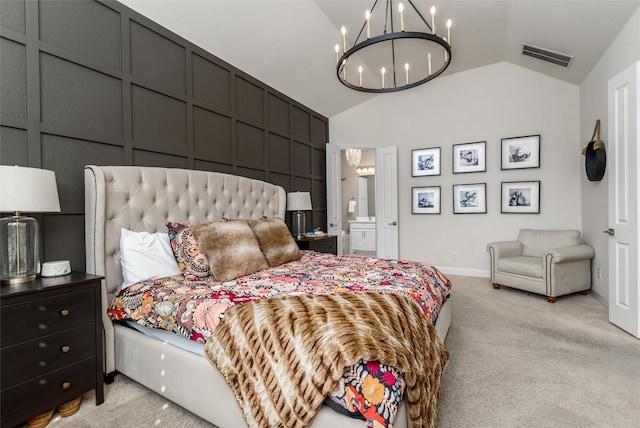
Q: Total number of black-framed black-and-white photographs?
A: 6